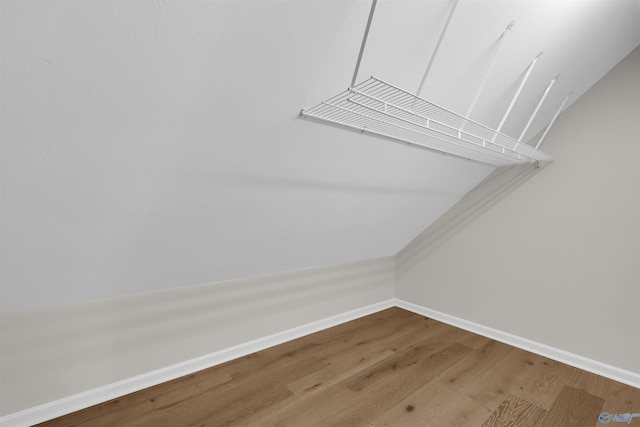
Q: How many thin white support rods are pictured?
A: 6